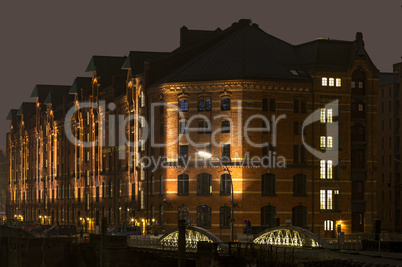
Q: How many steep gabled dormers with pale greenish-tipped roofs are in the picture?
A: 7